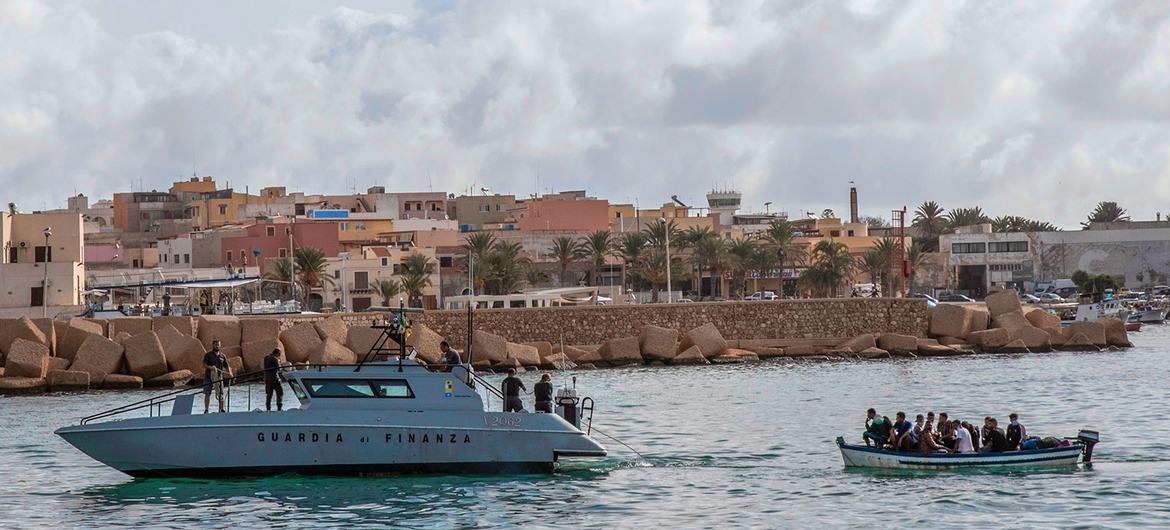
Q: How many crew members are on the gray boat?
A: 5